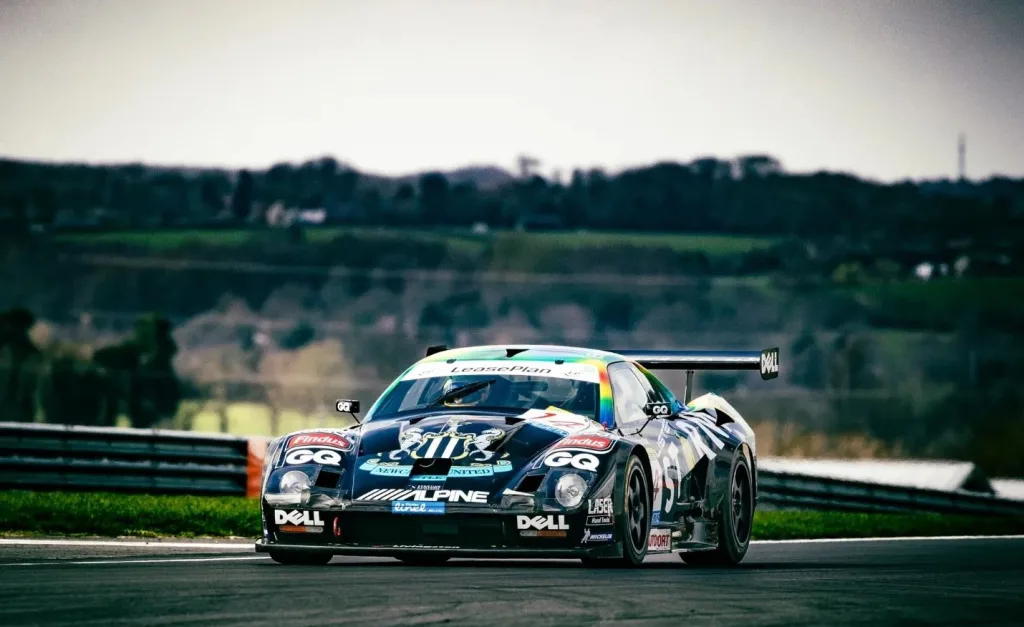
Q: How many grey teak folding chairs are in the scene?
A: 0